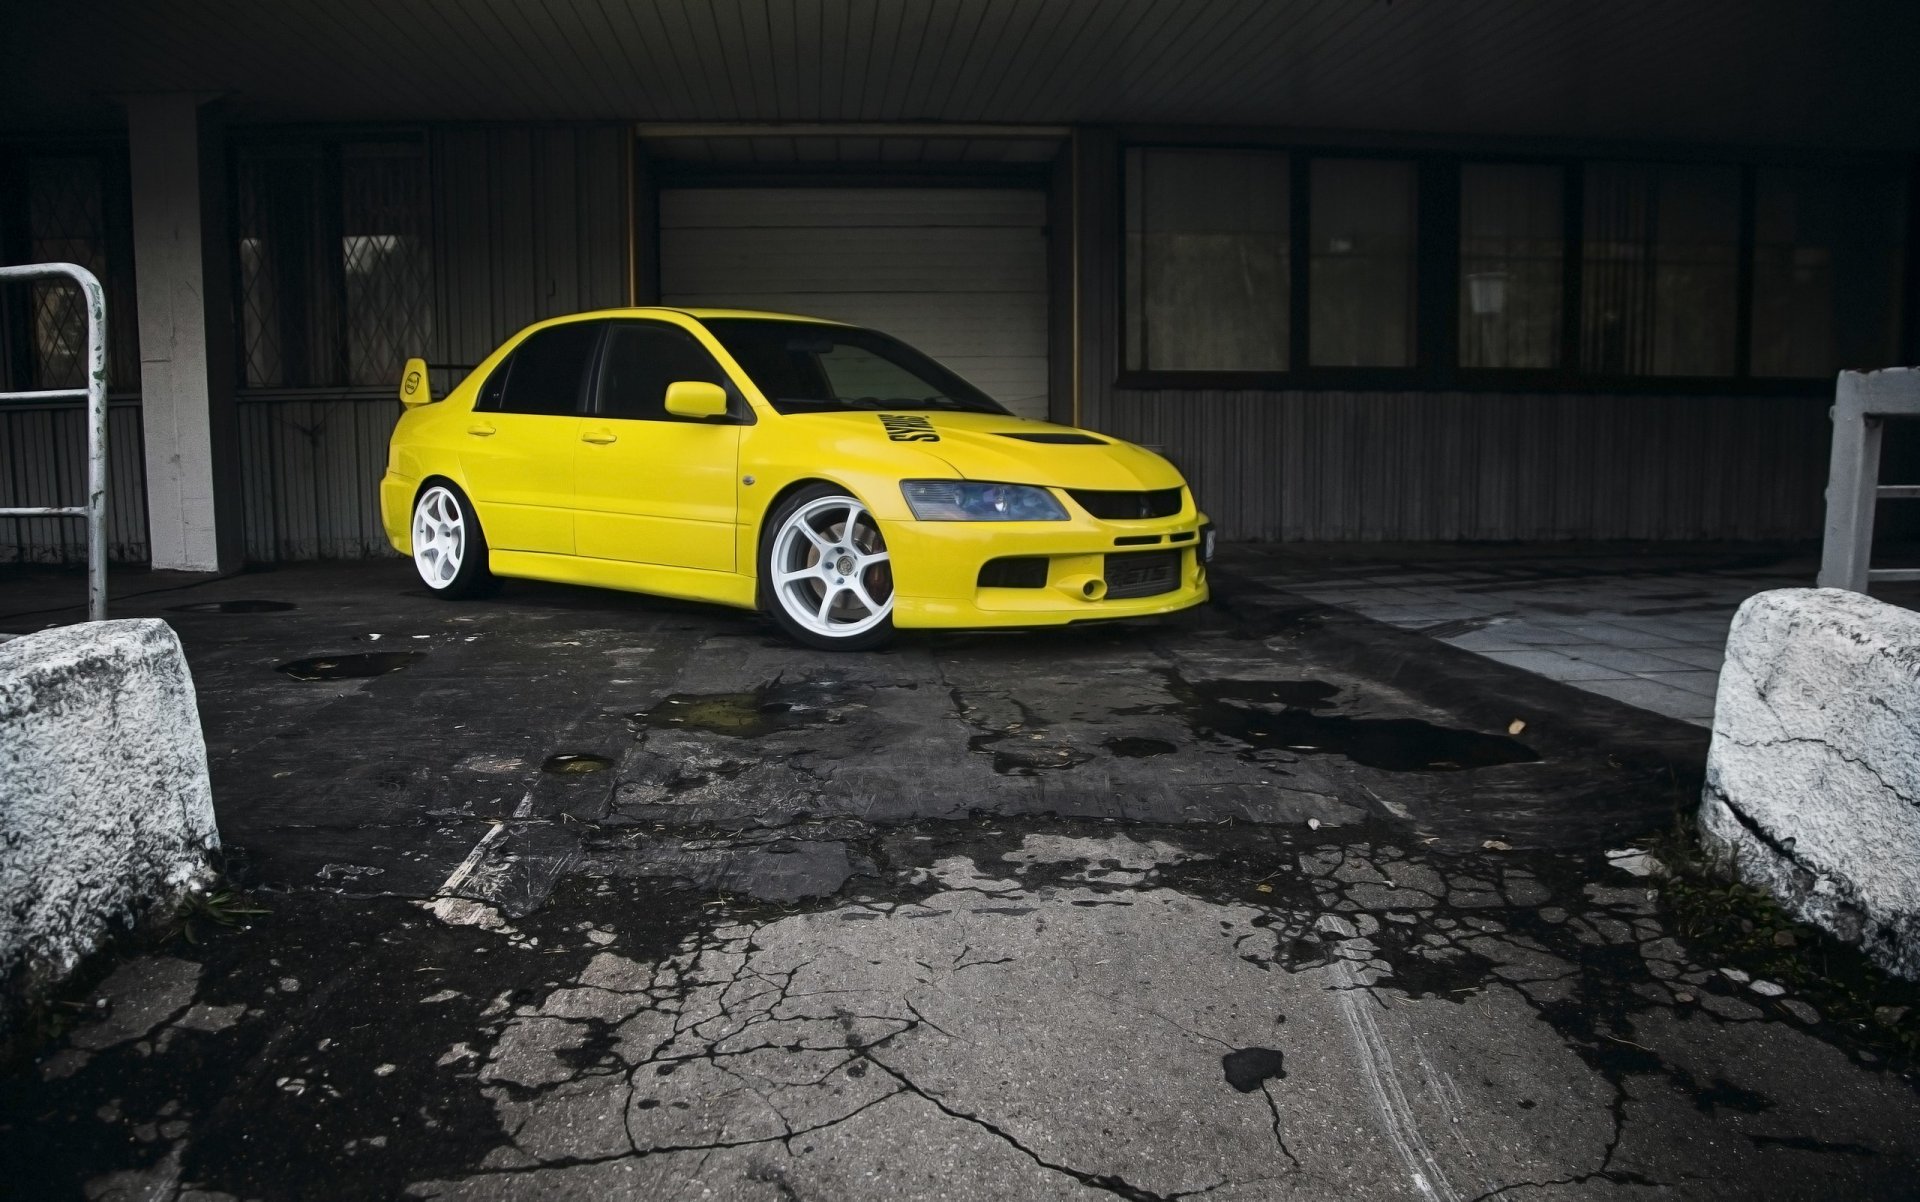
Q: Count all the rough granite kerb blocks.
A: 2